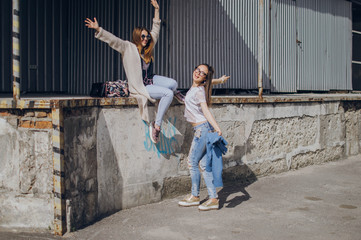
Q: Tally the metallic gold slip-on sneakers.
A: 2